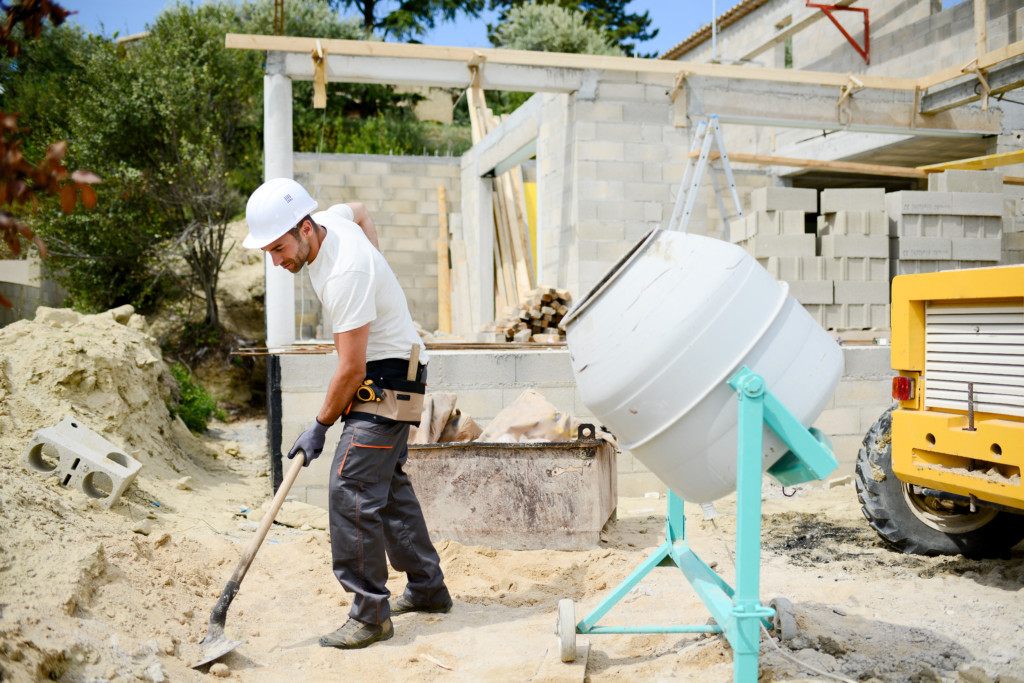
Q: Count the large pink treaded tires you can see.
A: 0